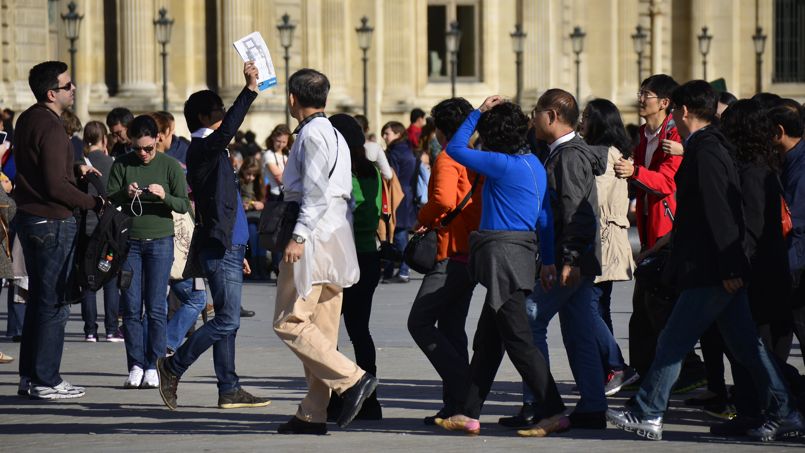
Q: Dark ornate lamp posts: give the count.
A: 10